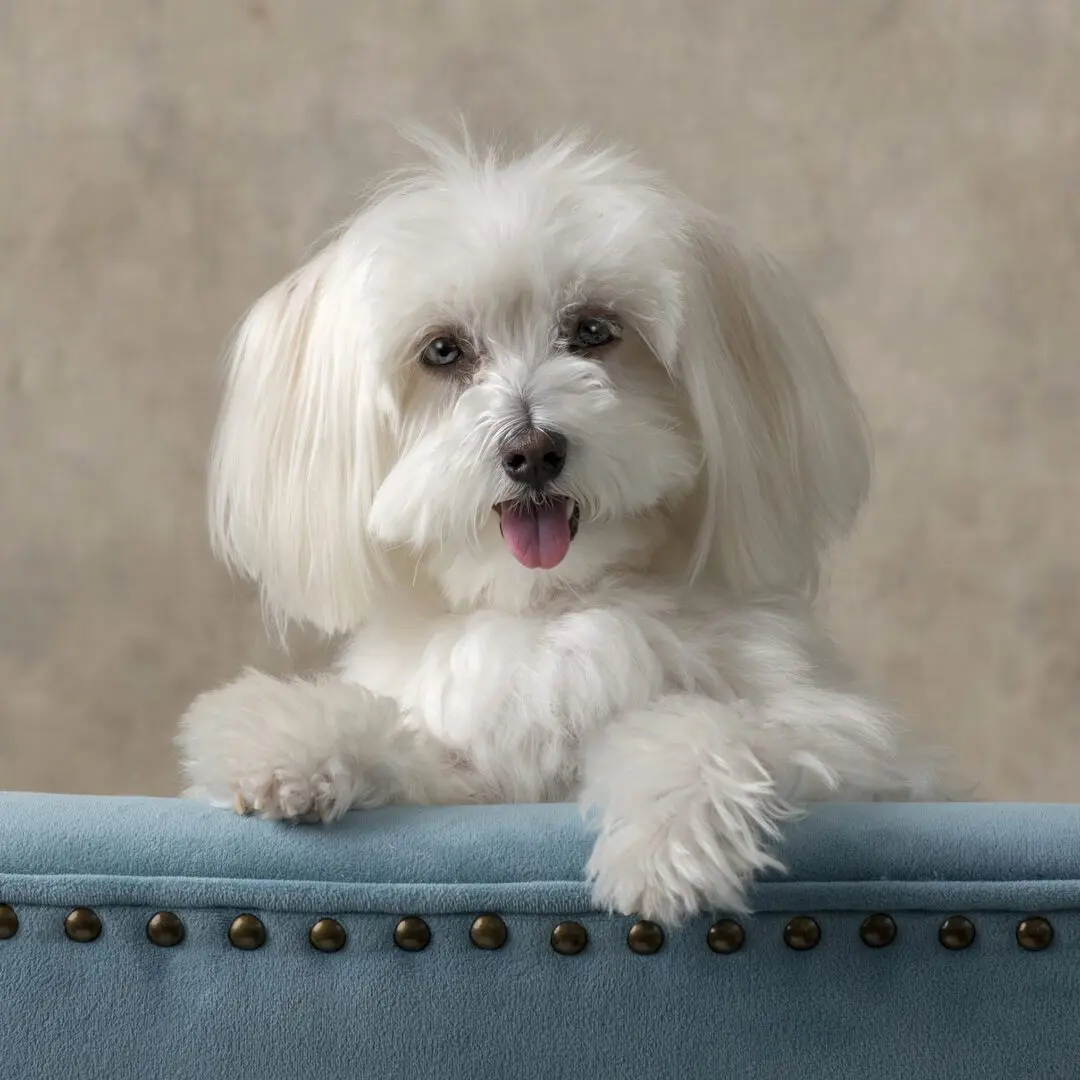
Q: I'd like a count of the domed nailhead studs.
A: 14